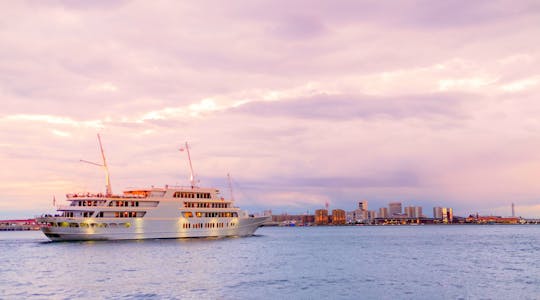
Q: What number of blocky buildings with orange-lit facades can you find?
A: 2